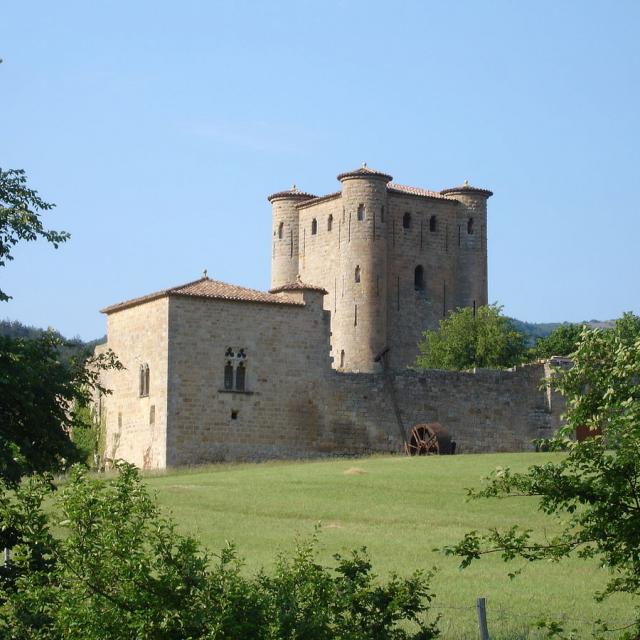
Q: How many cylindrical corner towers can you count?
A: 3